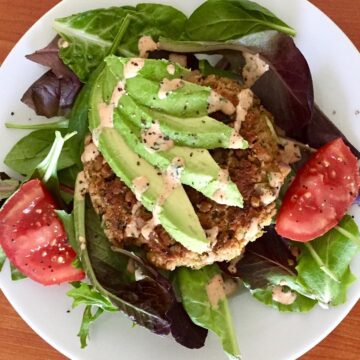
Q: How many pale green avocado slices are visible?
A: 5